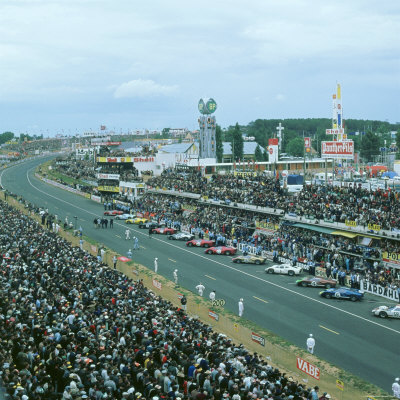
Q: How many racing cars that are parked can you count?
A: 13